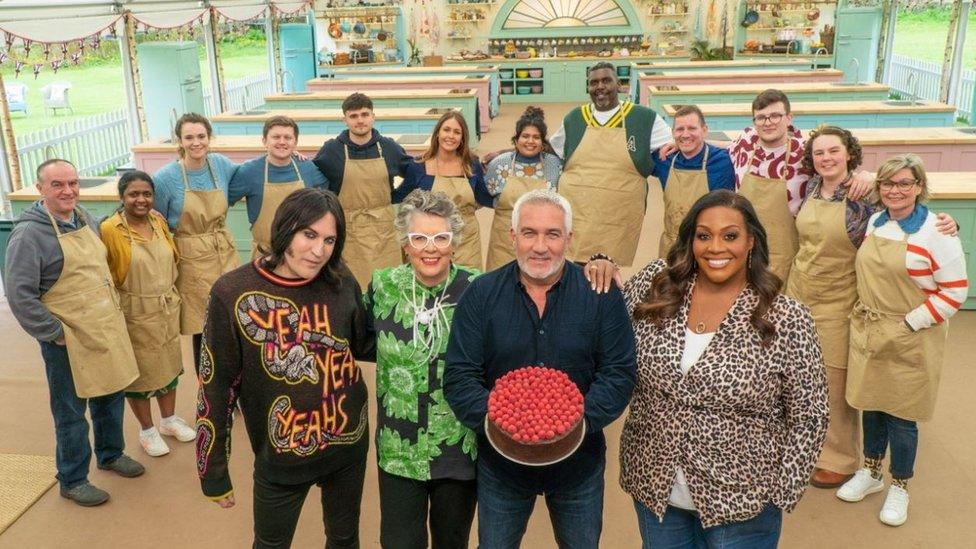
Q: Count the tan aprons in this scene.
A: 12